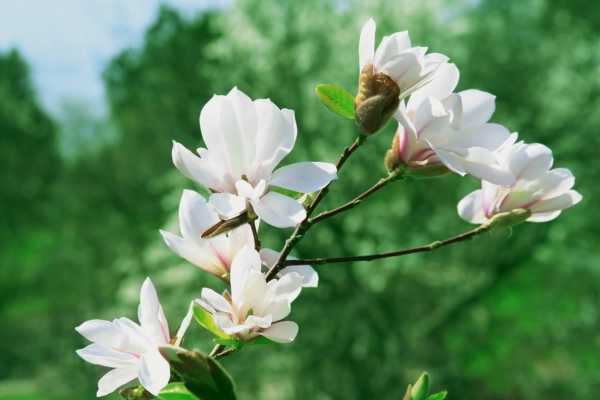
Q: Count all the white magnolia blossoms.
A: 7